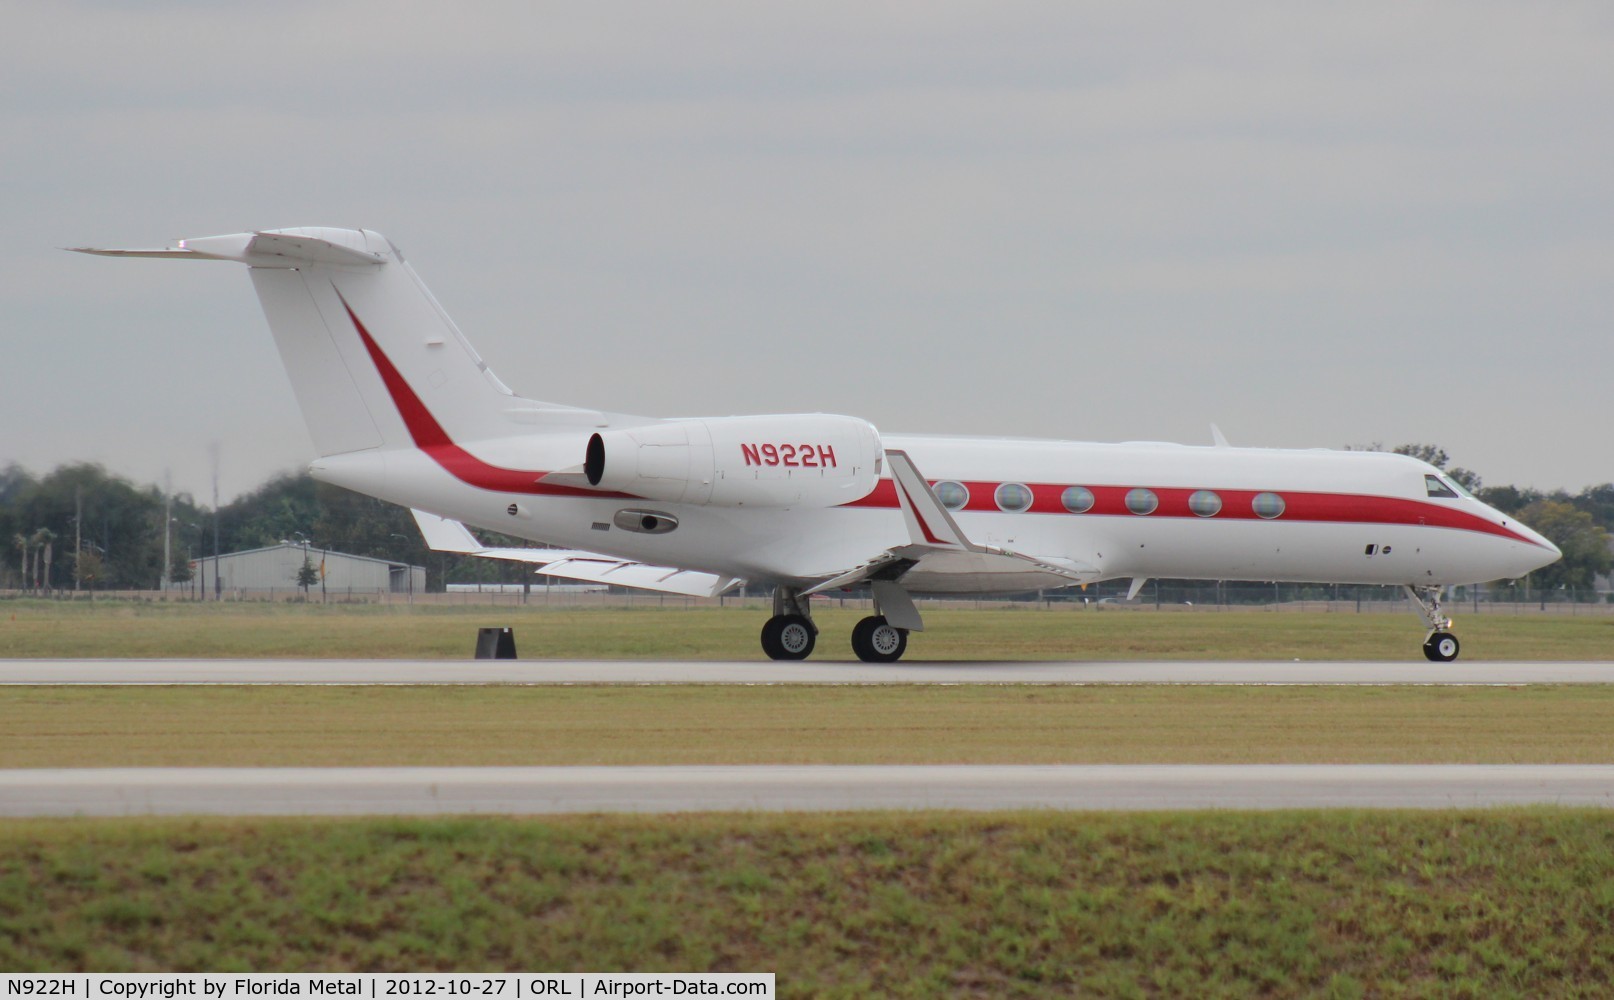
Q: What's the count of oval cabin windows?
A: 6